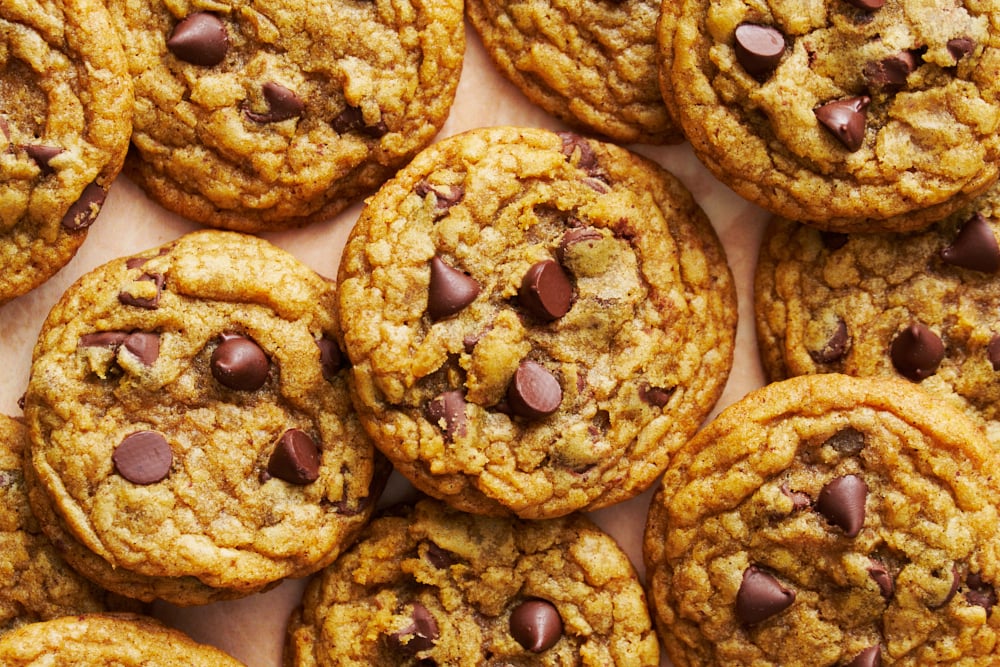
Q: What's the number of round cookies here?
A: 11